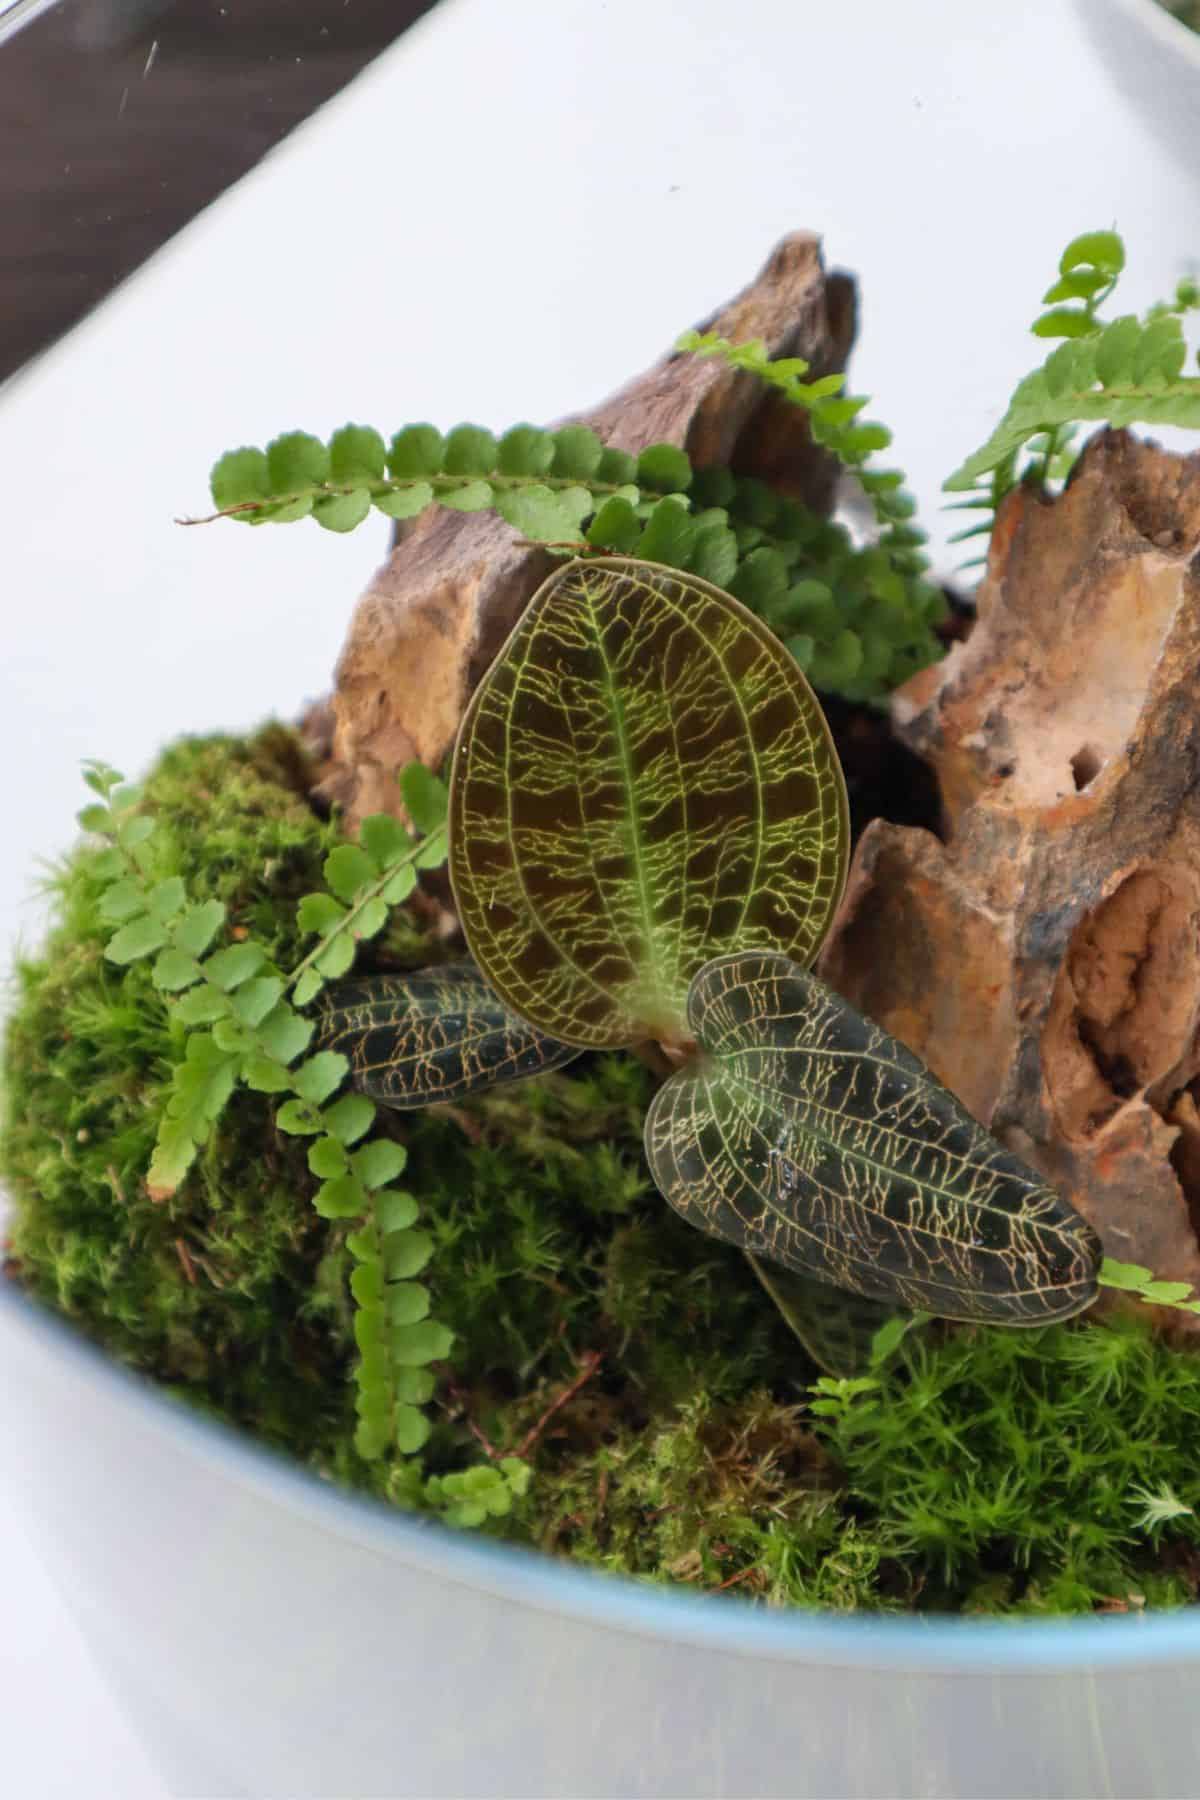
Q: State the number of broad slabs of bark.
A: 2